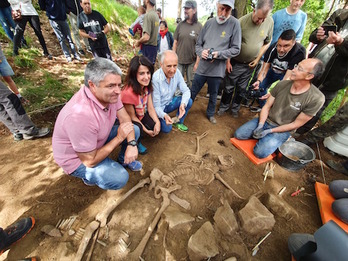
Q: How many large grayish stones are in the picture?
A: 5